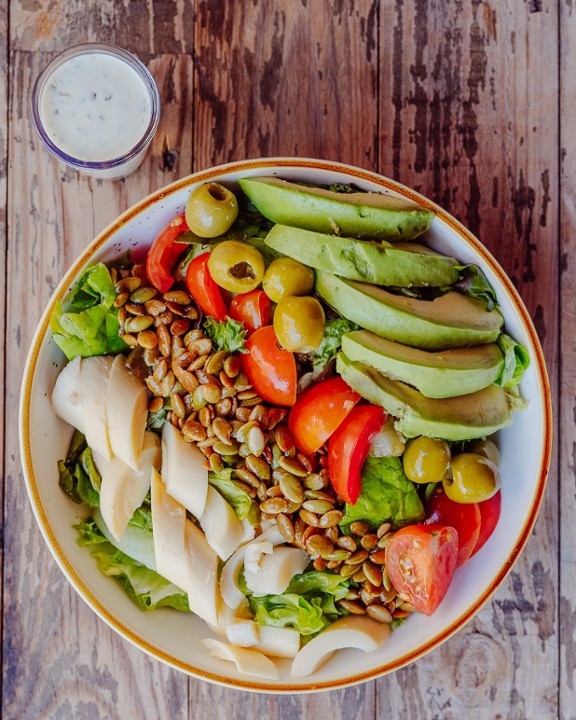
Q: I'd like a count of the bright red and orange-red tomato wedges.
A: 9